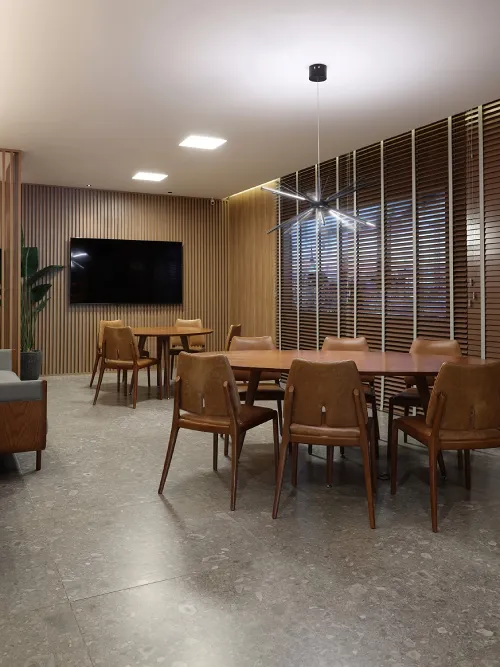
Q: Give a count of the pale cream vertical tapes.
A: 9